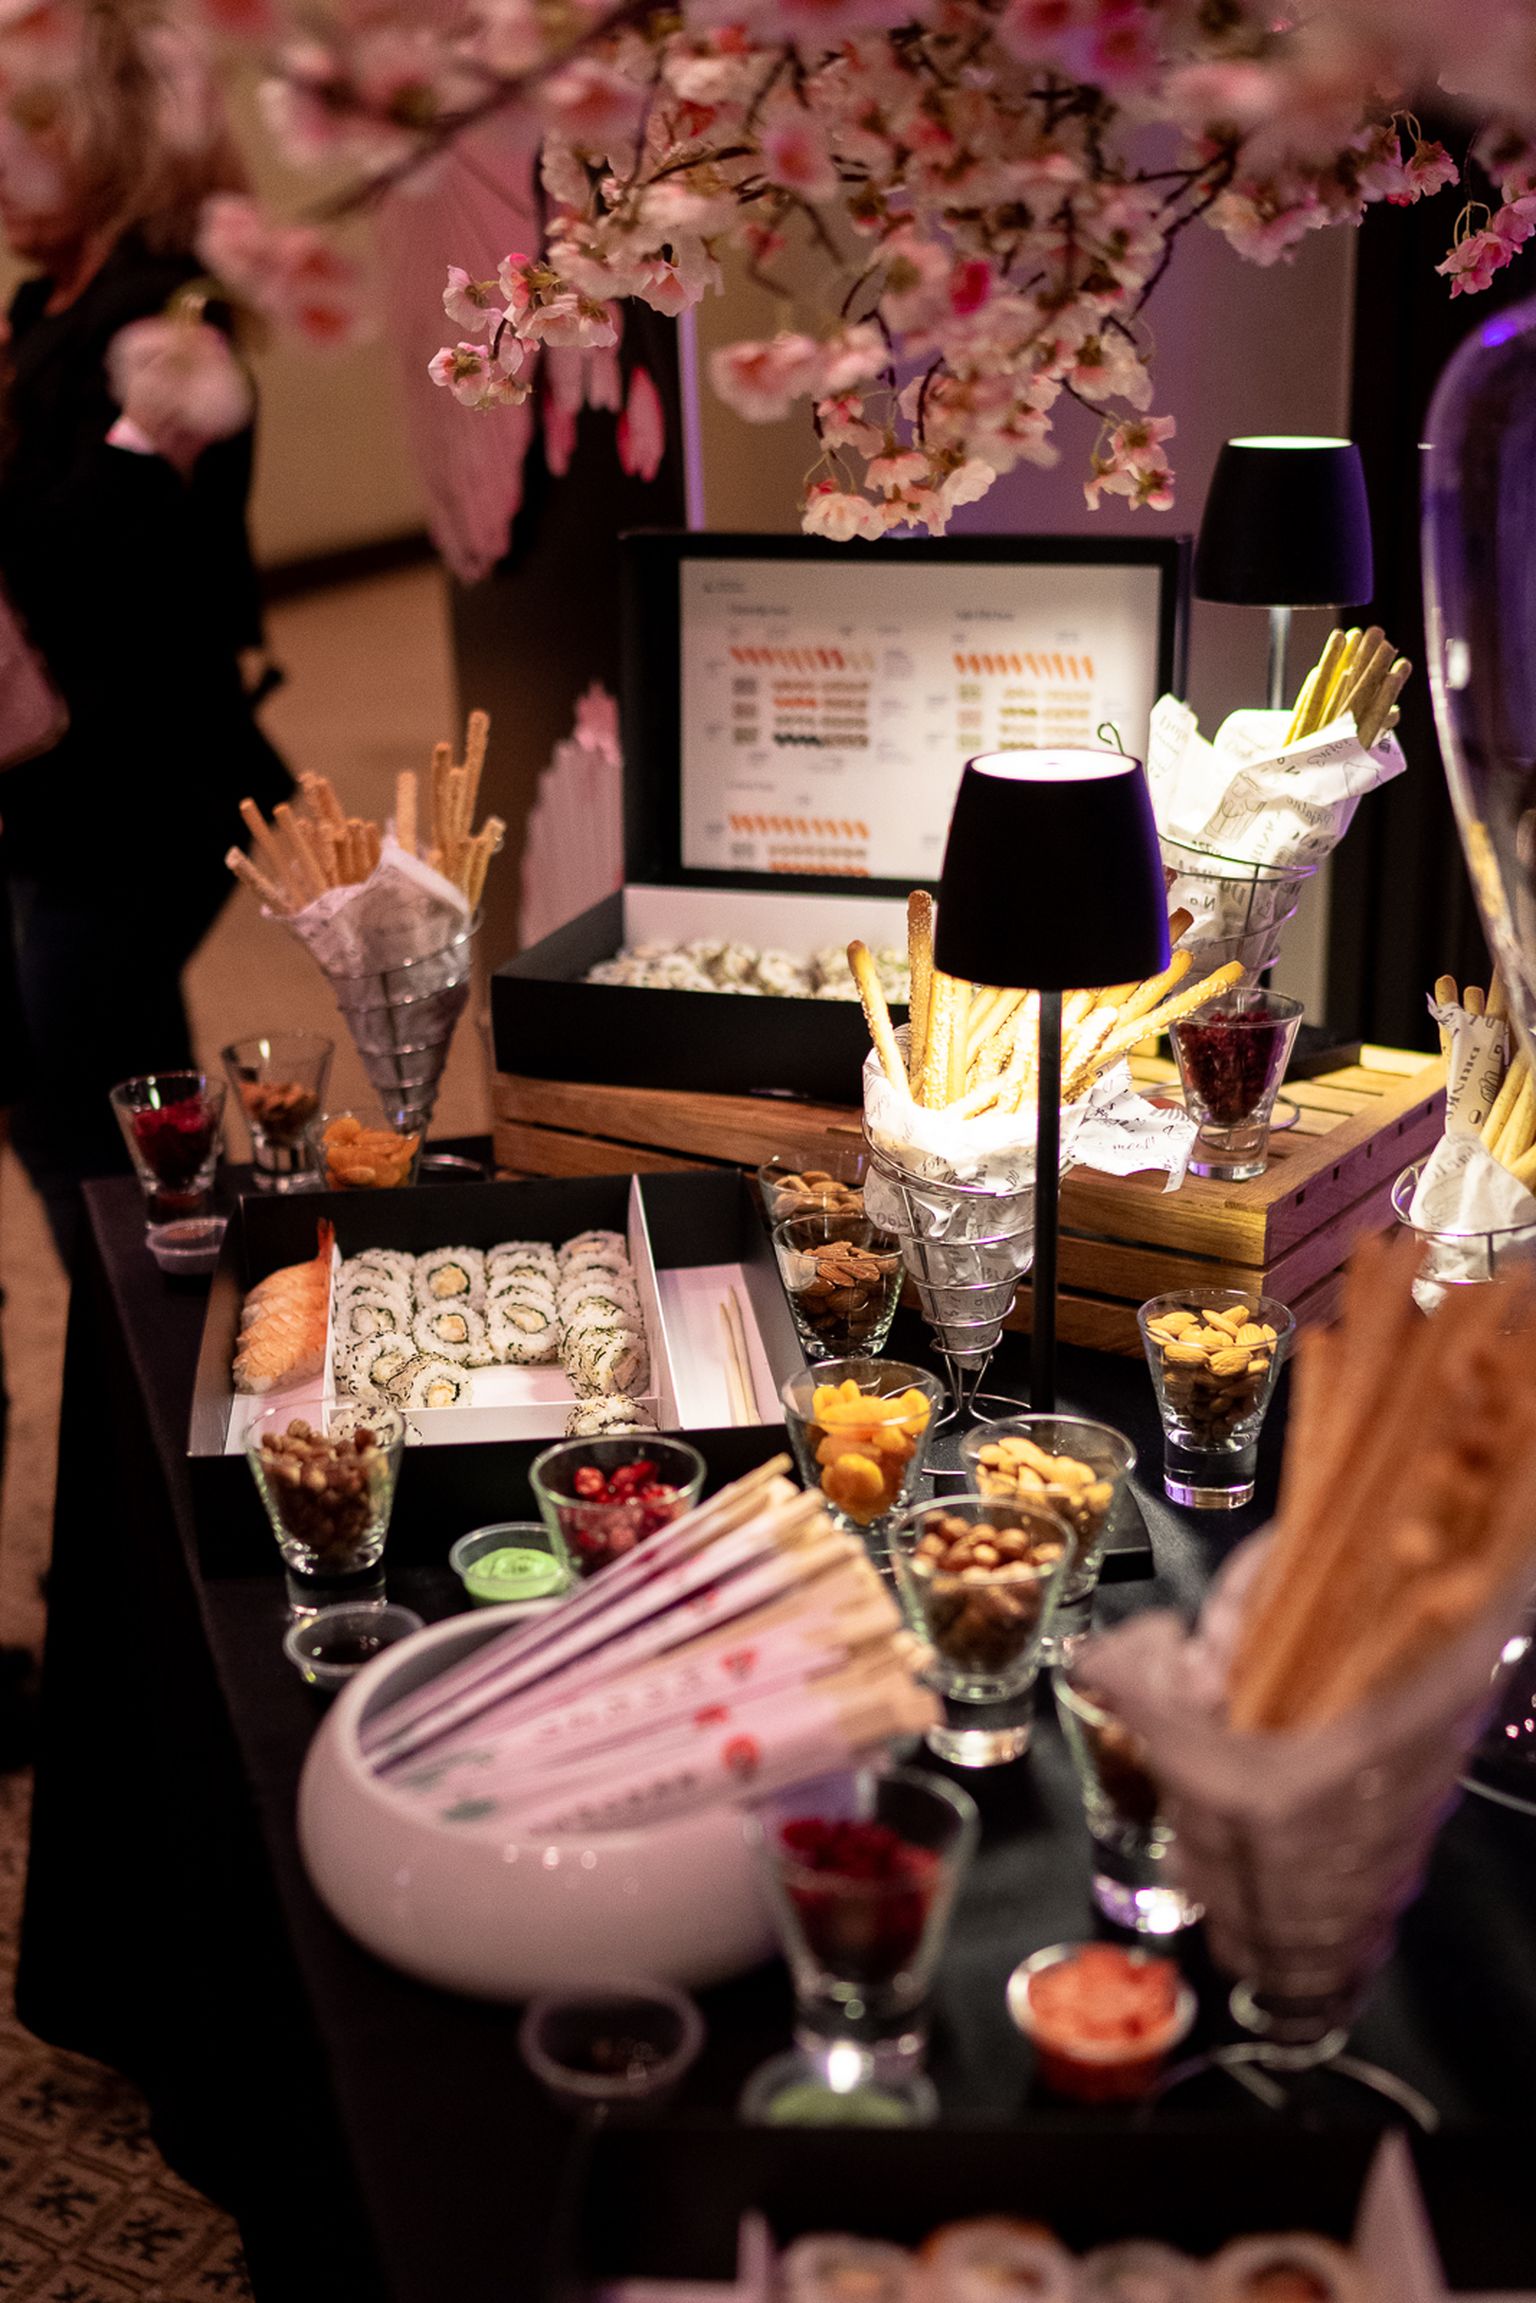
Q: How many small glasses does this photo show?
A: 14